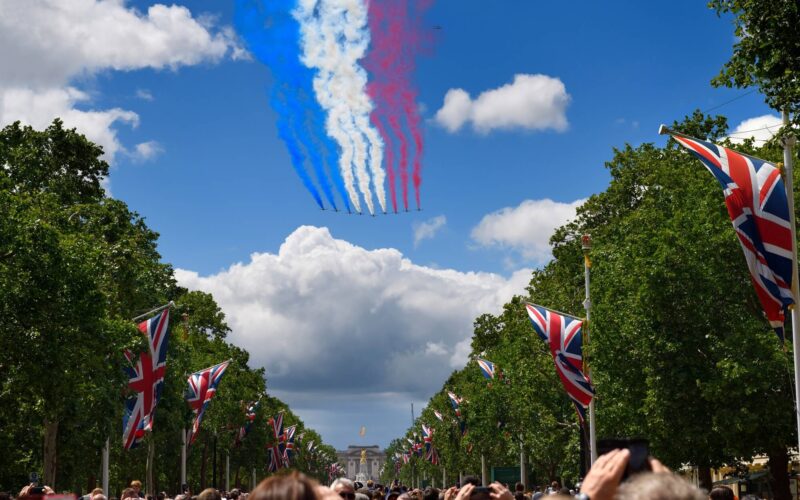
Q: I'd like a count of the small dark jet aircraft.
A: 9